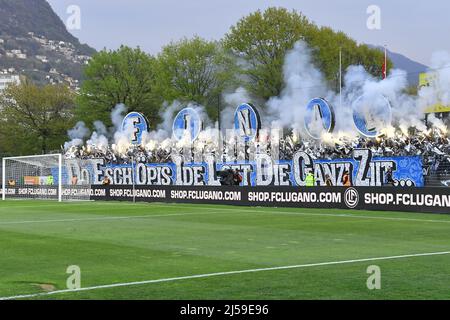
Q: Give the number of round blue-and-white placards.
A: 5